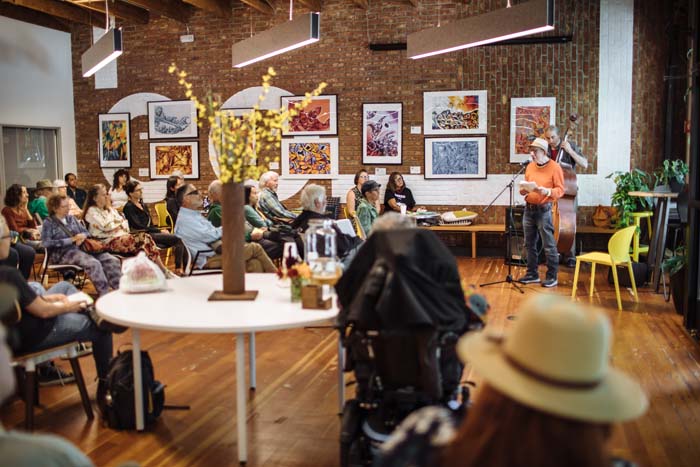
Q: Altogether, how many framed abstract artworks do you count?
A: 10